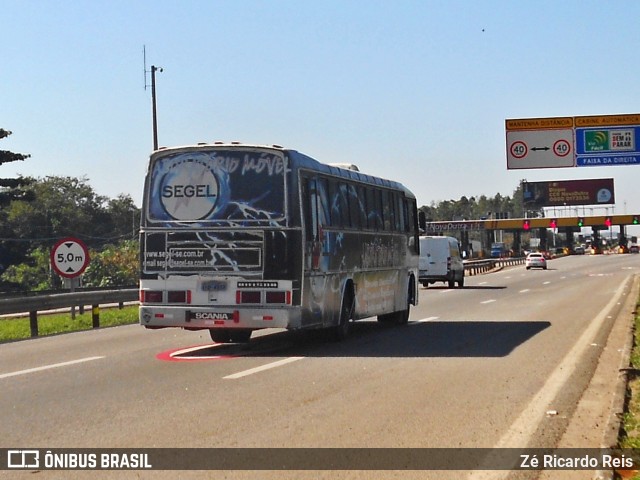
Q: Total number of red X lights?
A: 3